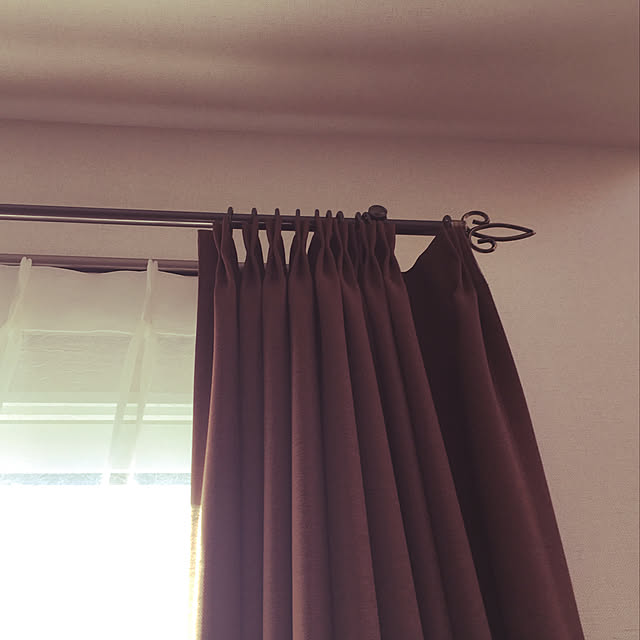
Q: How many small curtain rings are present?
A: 10